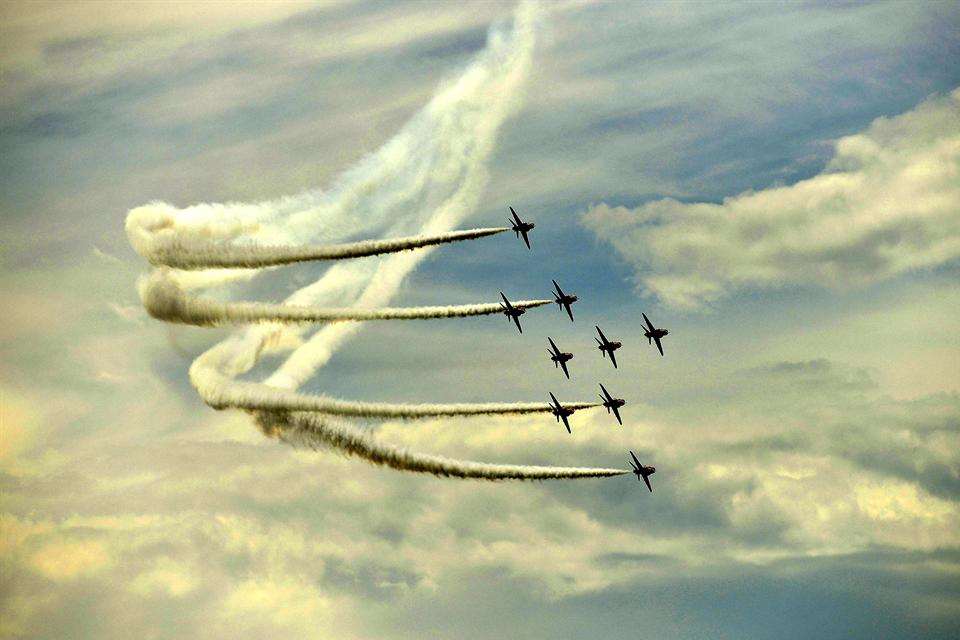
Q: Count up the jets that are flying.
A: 9